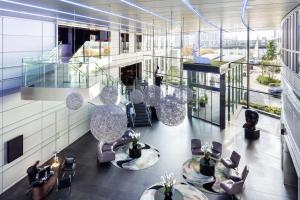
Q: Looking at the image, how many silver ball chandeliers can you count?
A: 7